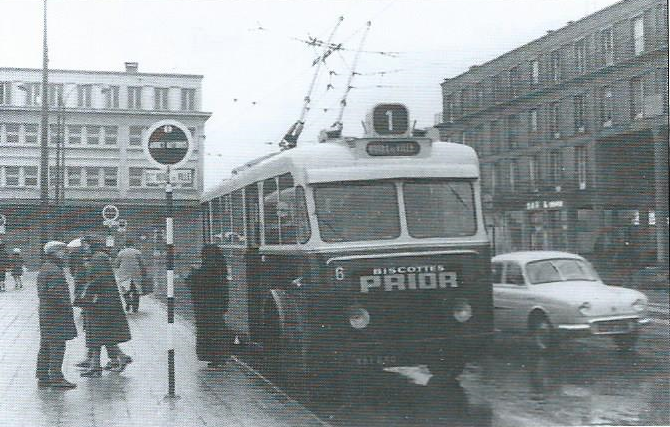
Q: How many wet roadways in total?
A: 1